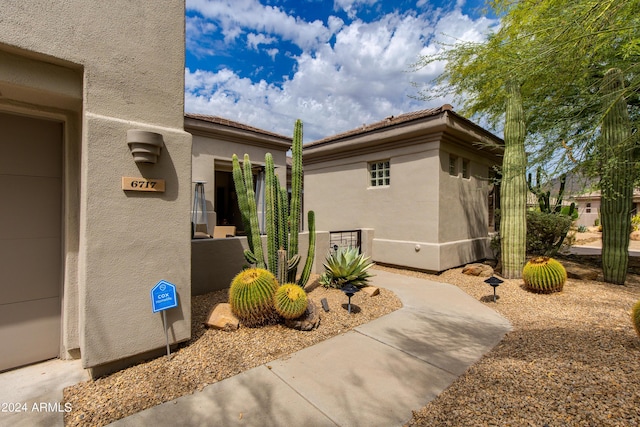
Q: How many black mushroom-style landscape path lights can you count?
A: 2